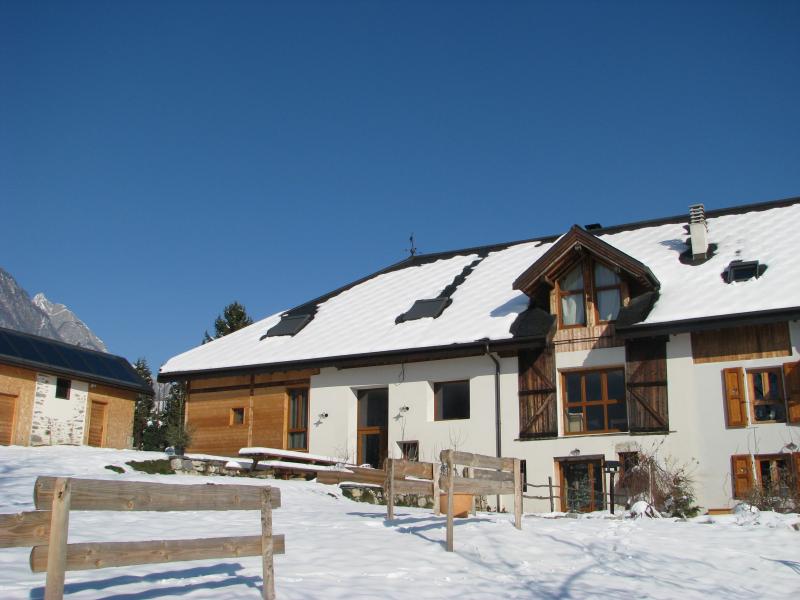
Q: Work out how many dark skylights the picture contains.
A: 3